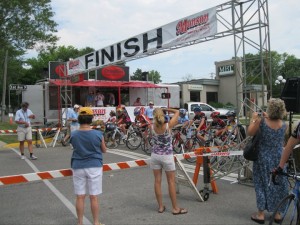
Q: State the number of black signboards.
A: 2